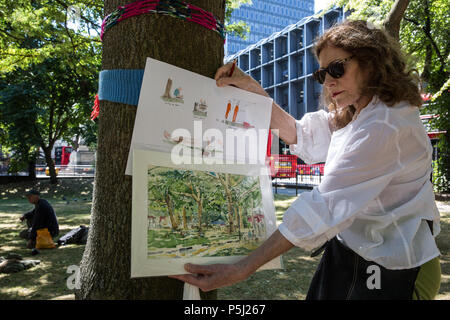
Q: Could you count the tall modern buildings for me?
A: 2